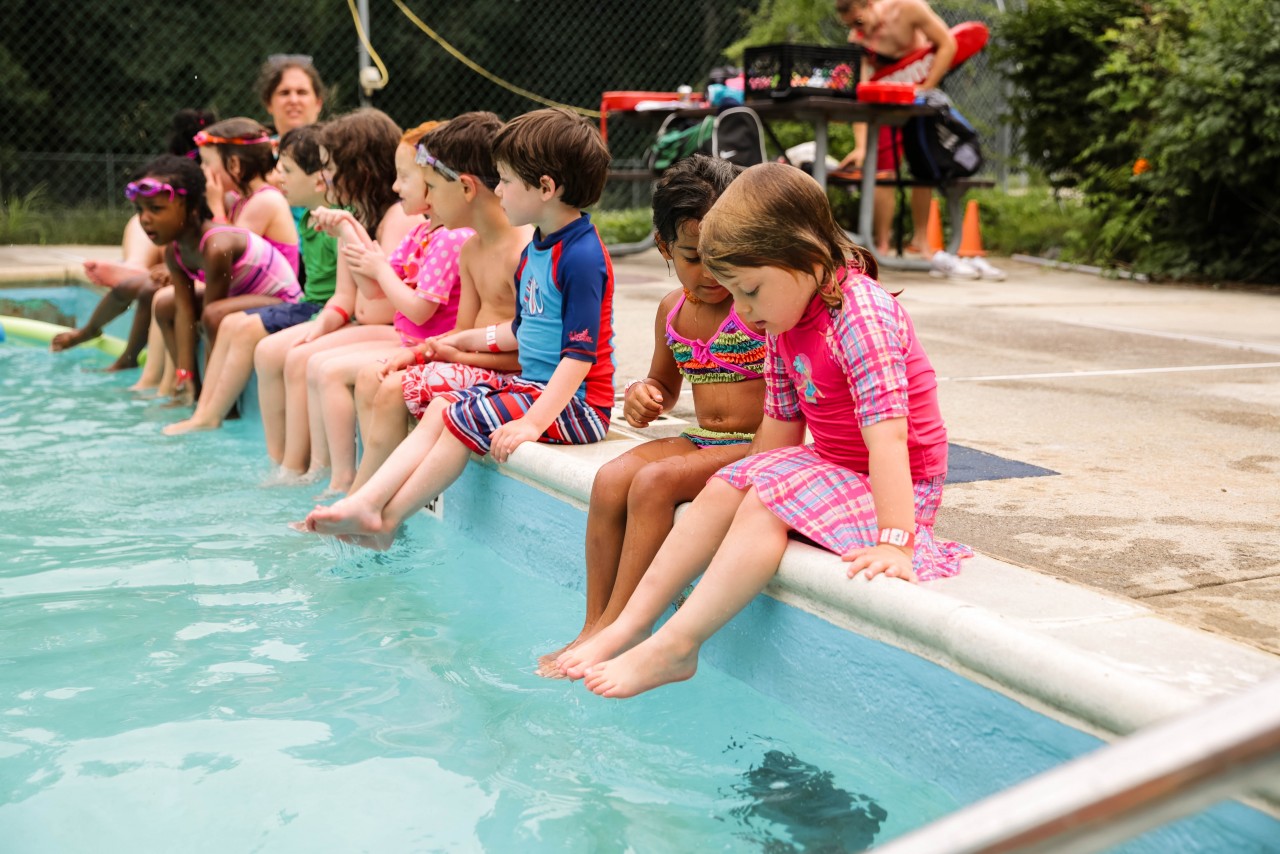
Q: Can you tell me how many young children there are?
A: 10